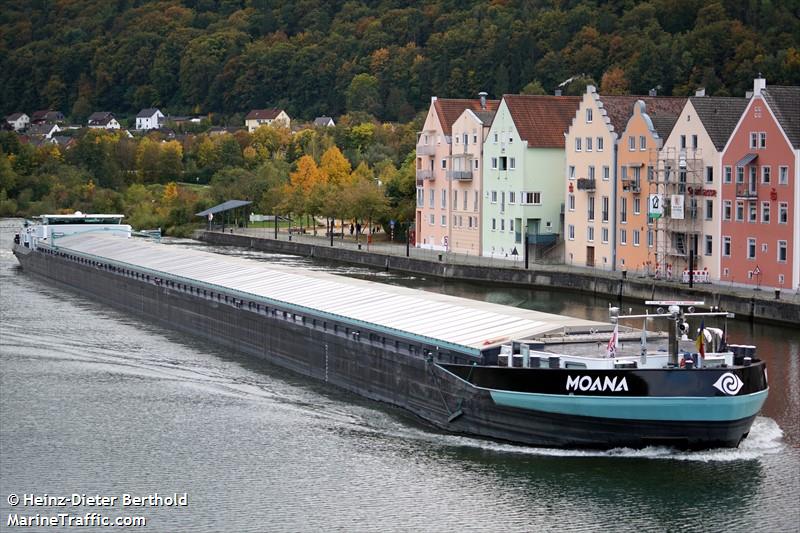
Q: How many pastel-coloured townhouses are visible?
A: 7